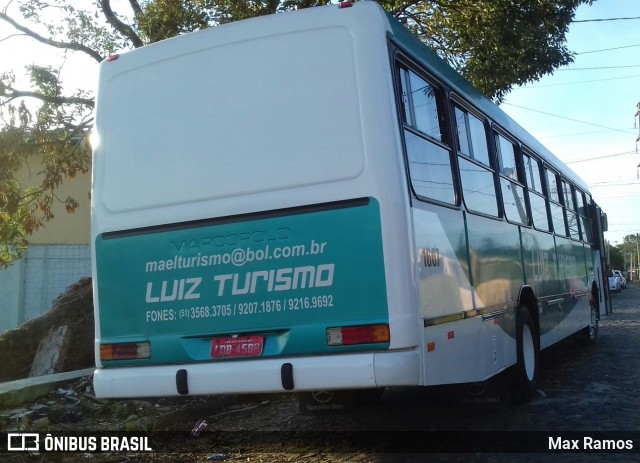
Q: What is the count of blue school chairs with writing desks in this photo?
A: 0